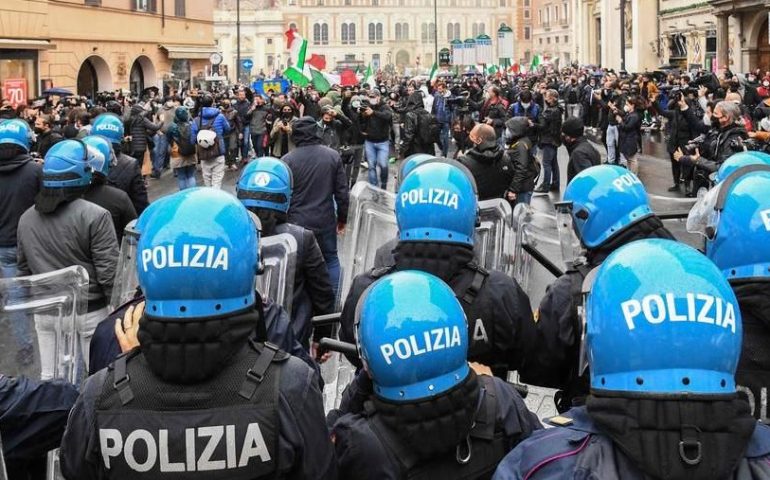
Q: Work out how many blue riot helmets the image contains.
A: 13